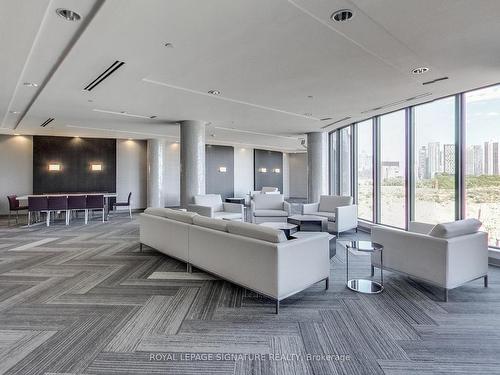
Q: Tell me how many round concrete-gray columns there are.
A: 3